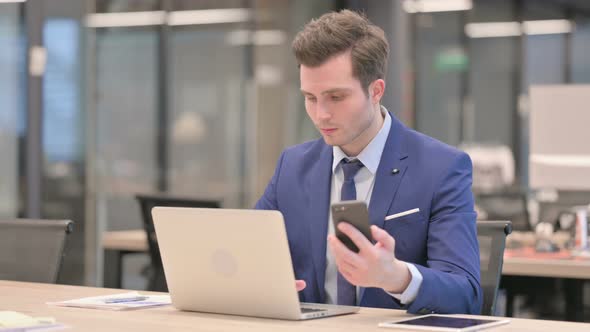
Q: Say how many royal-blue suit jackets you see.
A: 1